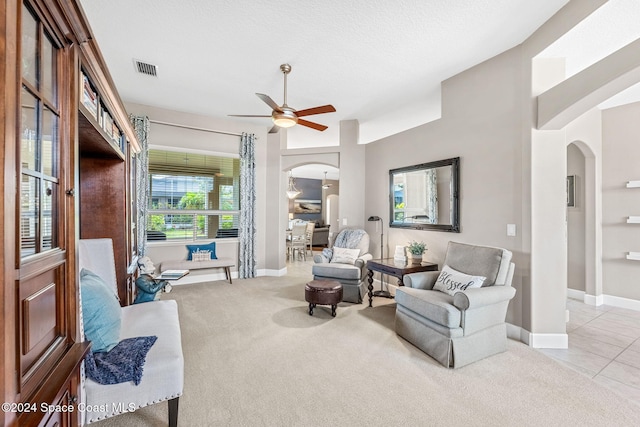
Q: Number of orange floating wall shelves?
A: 0